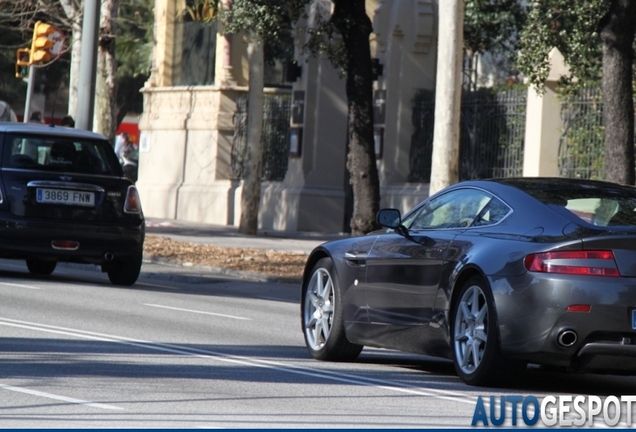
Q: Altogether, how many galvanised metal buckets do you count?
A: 0